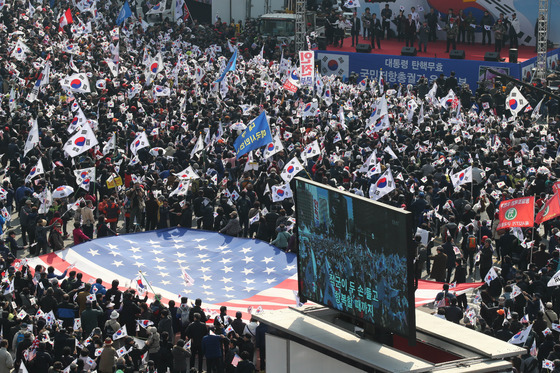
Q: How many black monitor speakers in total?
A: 4